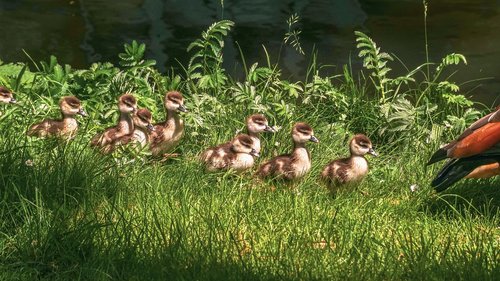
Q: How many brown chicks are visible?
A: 9